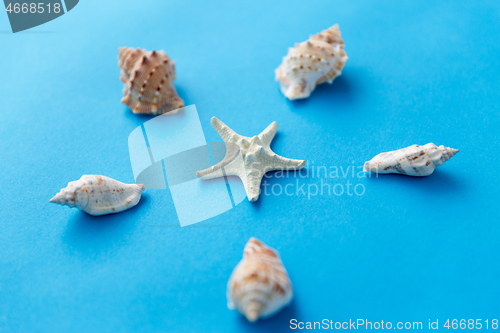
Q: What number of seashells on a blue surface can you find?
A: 5